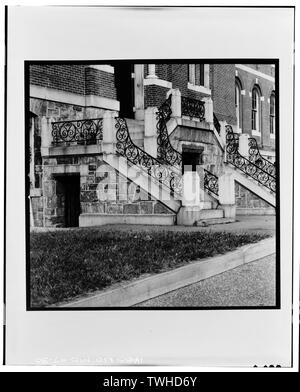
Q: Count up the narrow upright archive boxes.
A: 0